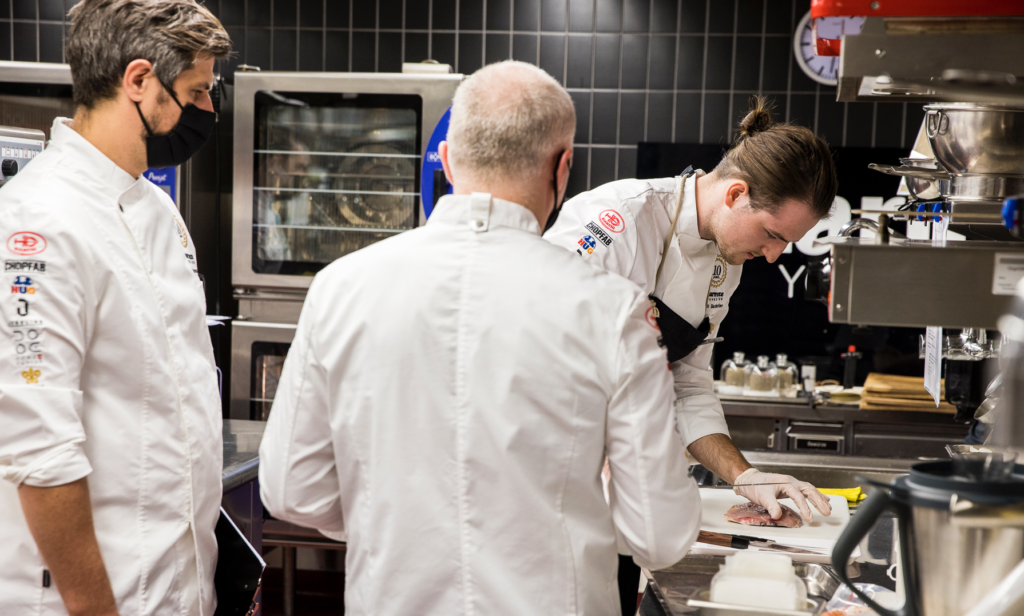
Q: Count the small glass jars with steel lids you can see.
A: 3